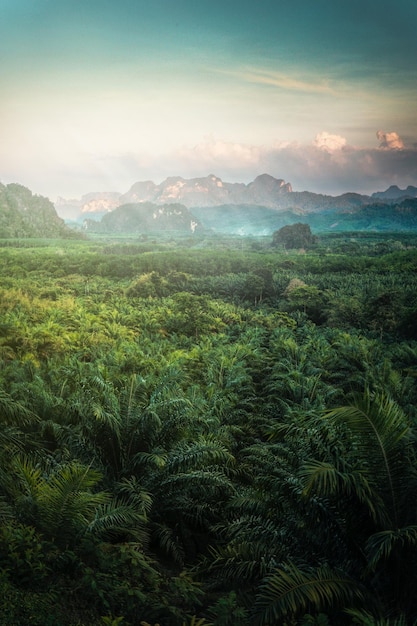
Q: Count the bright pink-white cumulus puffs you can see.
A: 2